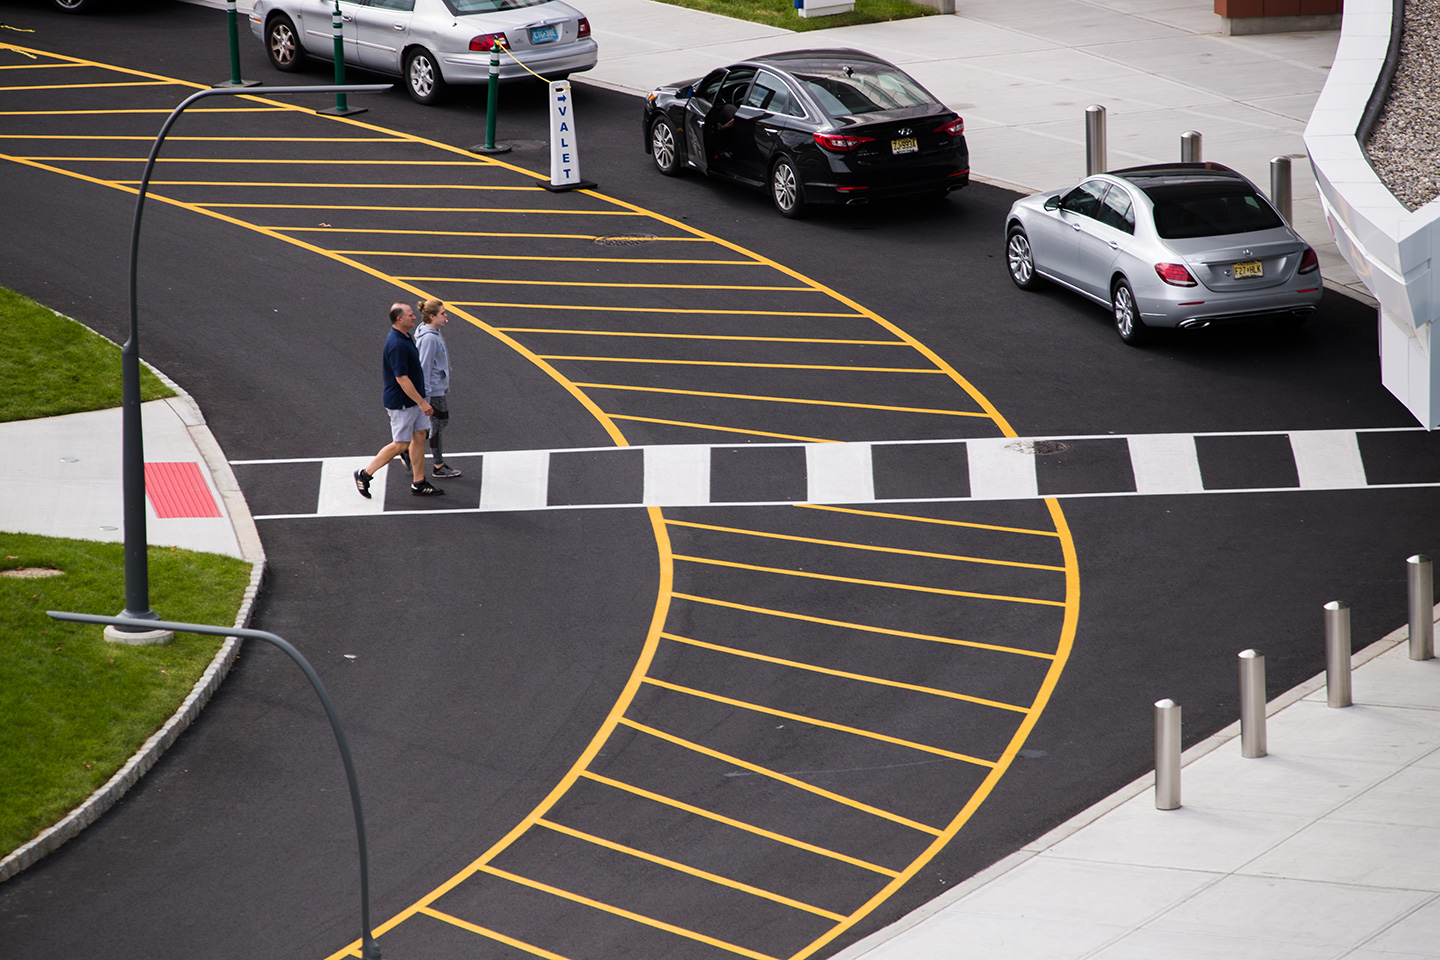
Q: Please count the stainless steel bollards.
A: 7